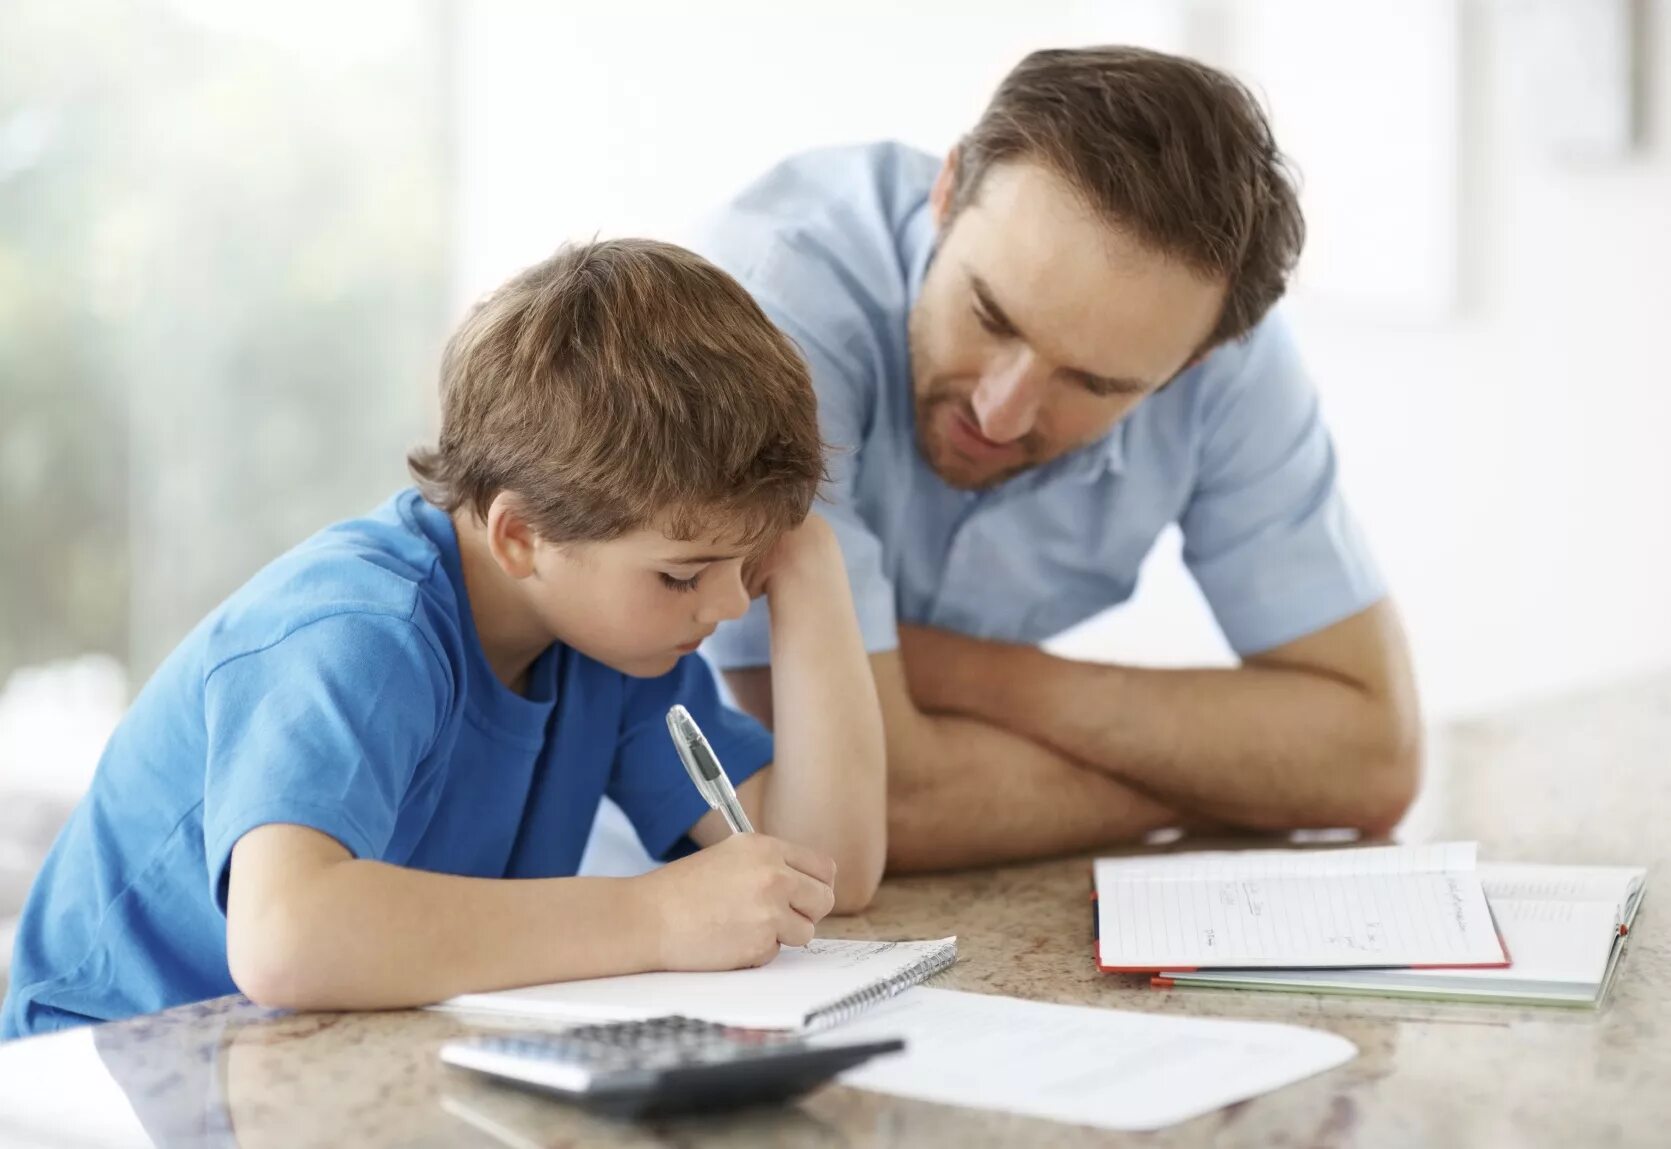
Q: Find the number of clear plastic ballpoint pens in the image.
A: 1